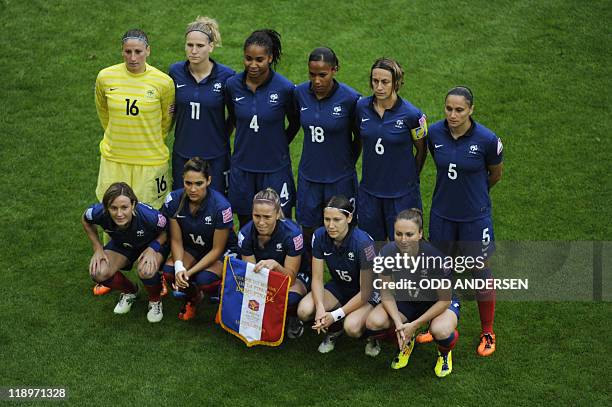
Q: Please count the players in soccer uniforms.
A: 11